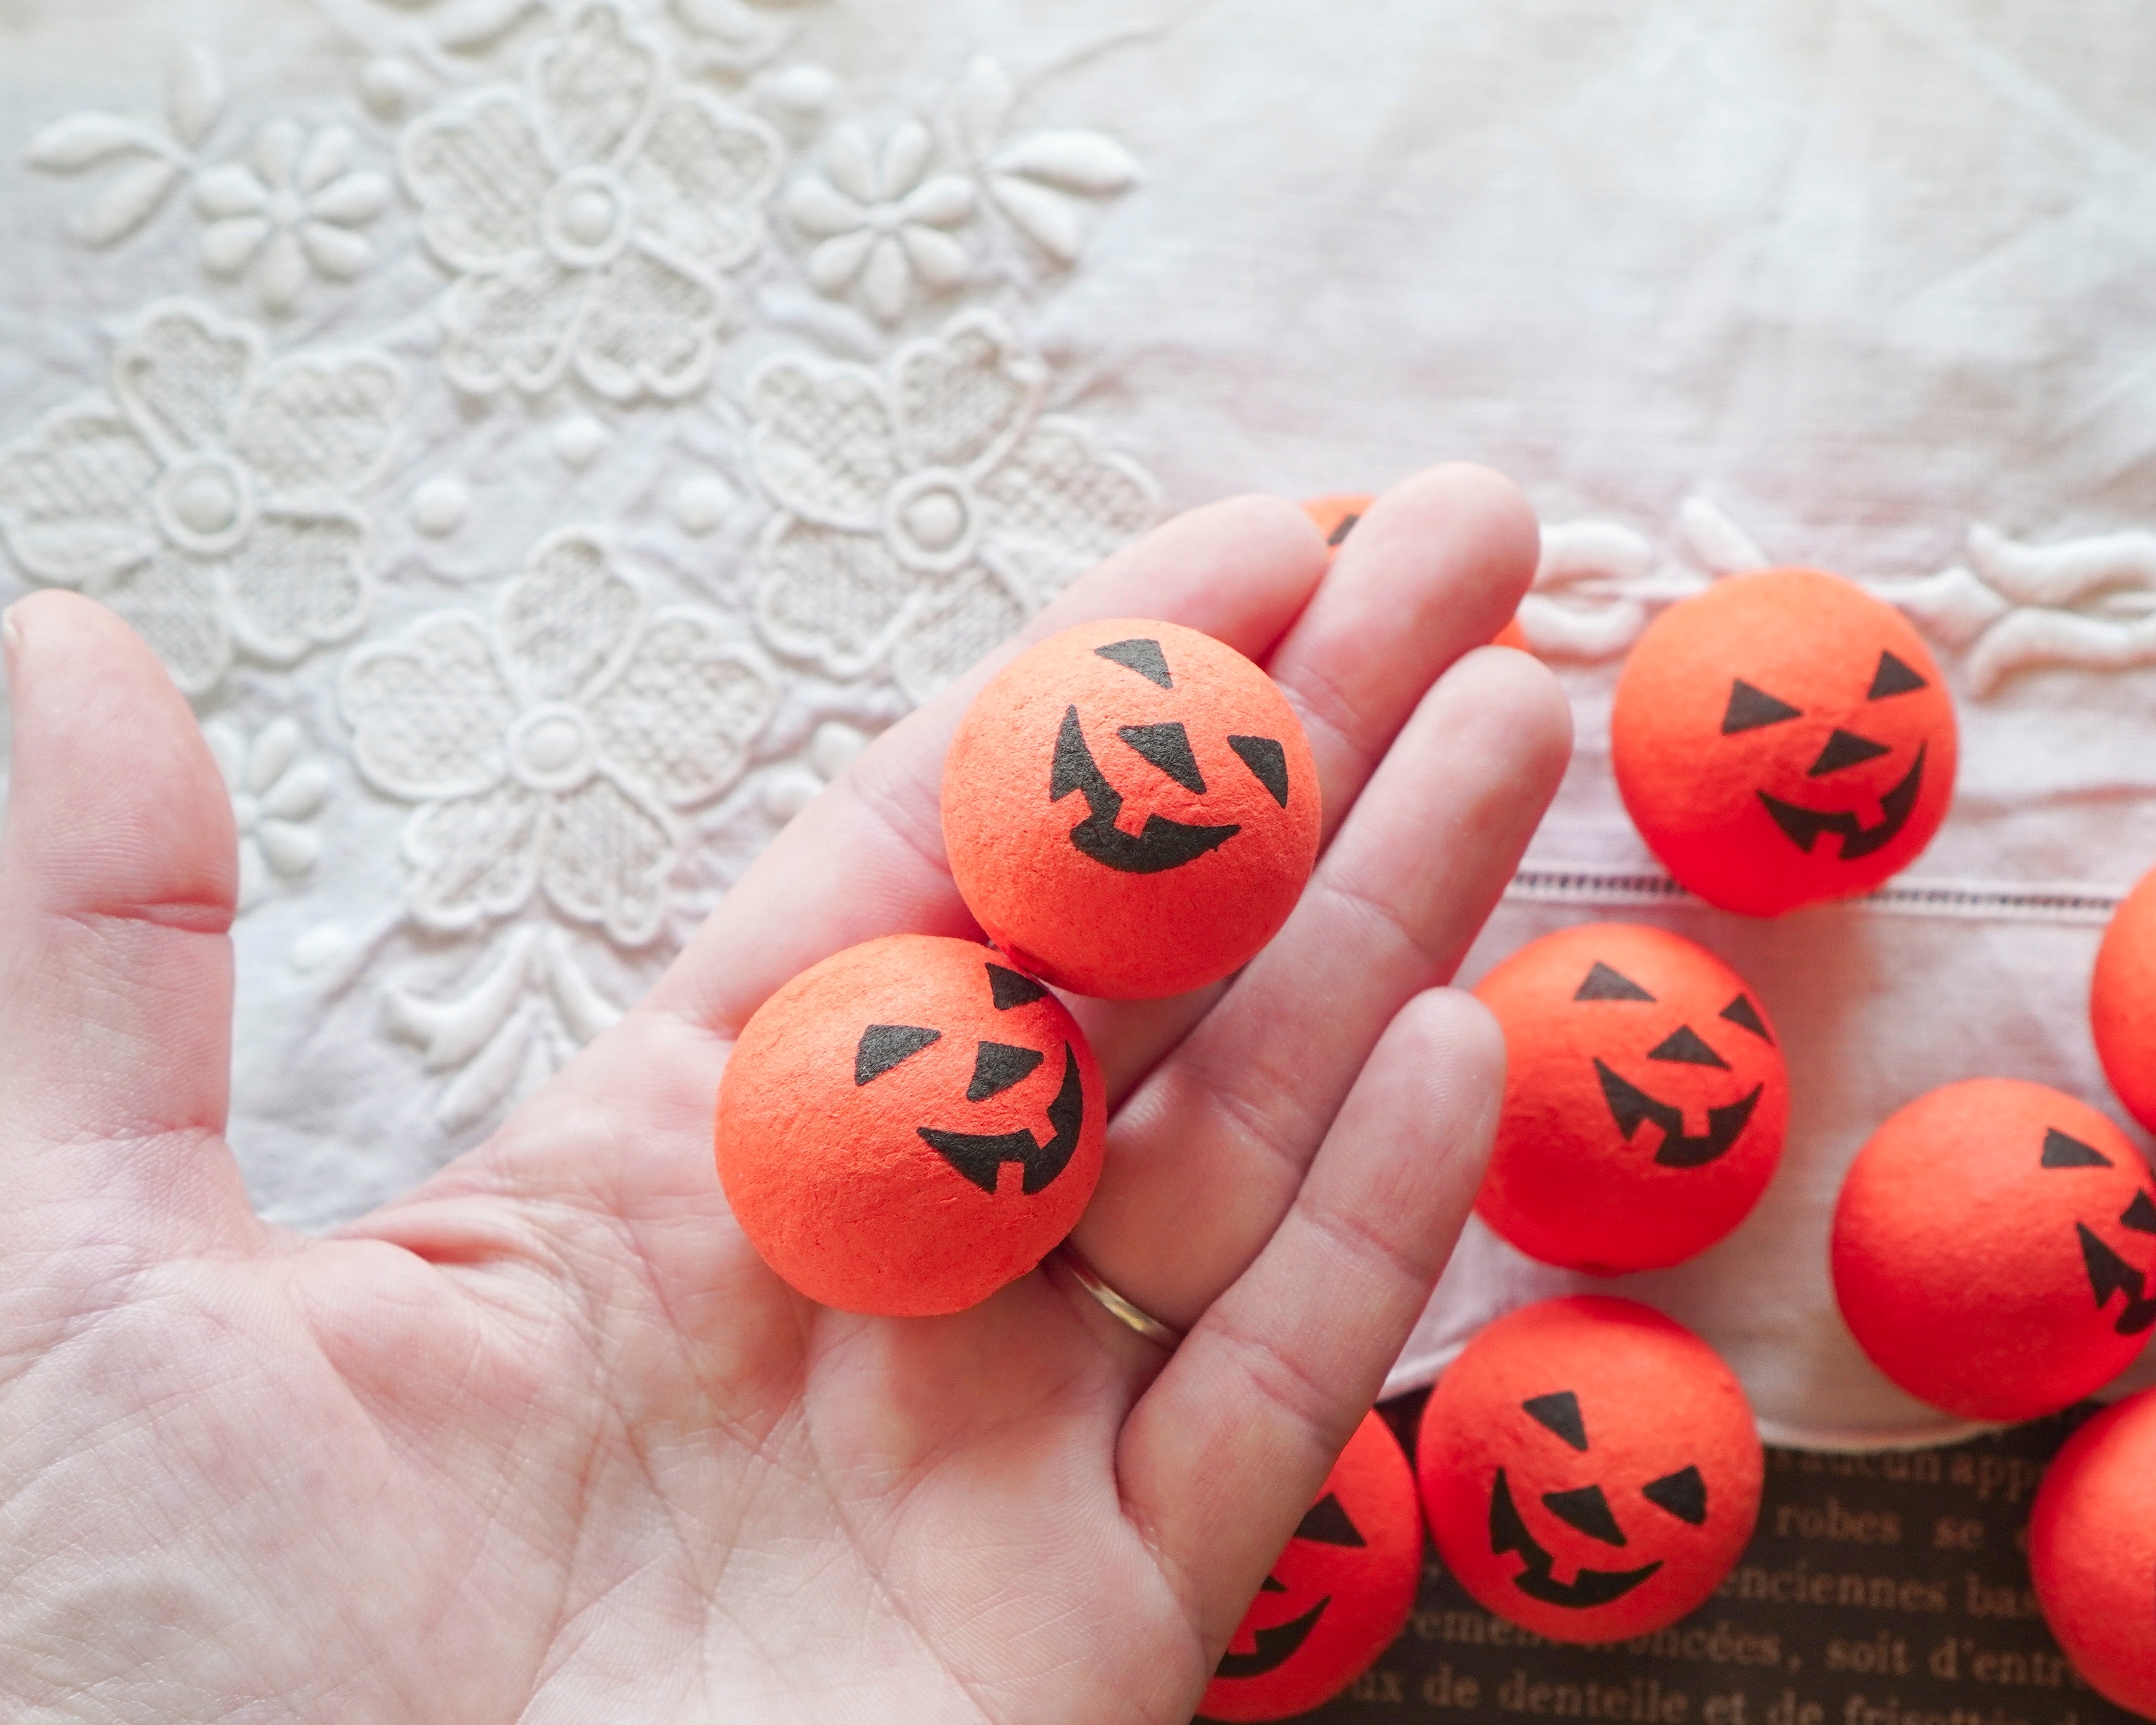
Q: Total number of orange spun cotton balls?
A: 10